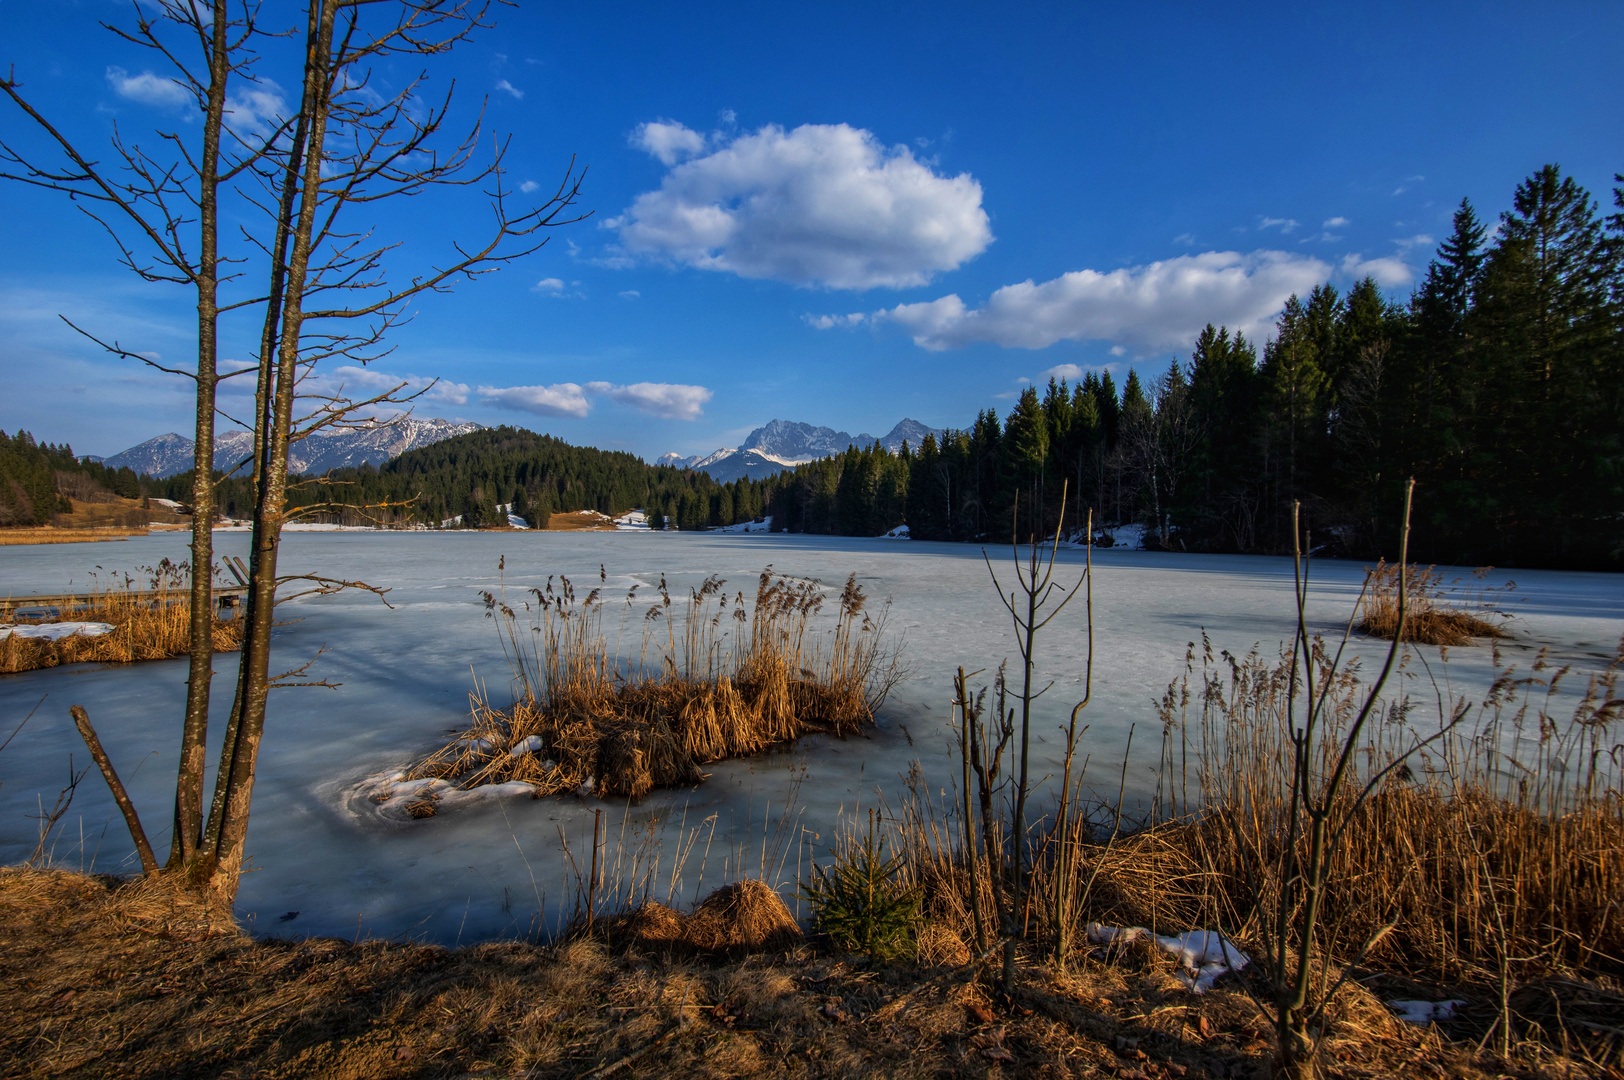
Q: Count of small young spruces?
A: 1